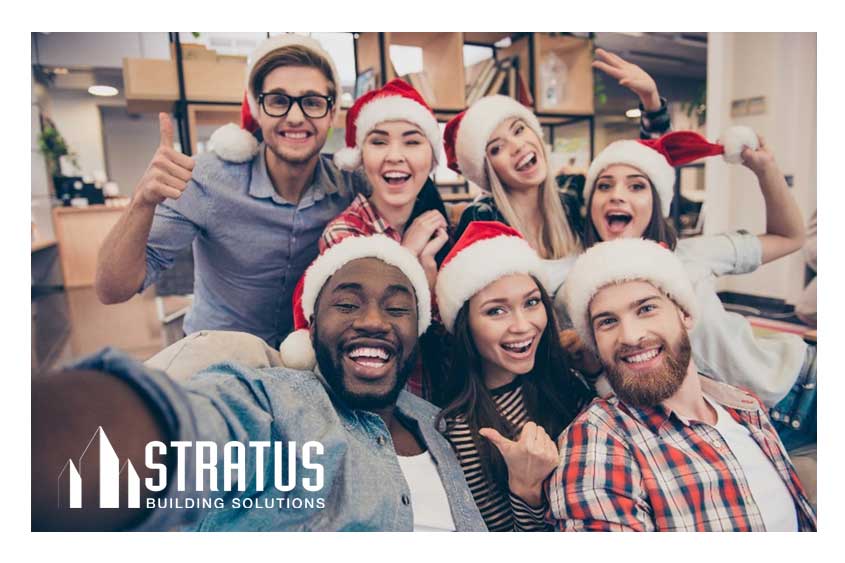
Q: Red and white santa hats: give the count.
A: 7